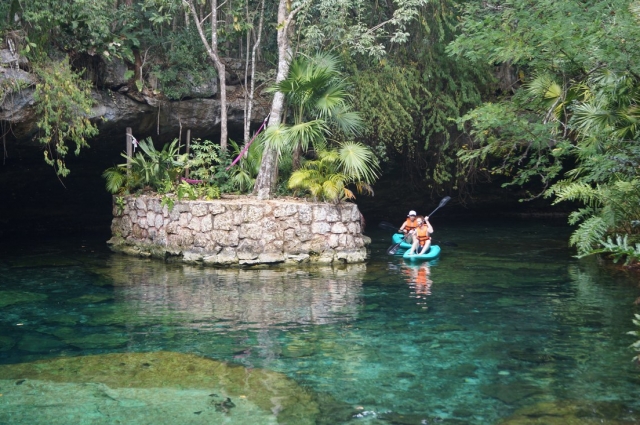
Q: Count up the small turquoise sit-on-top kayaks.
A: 2